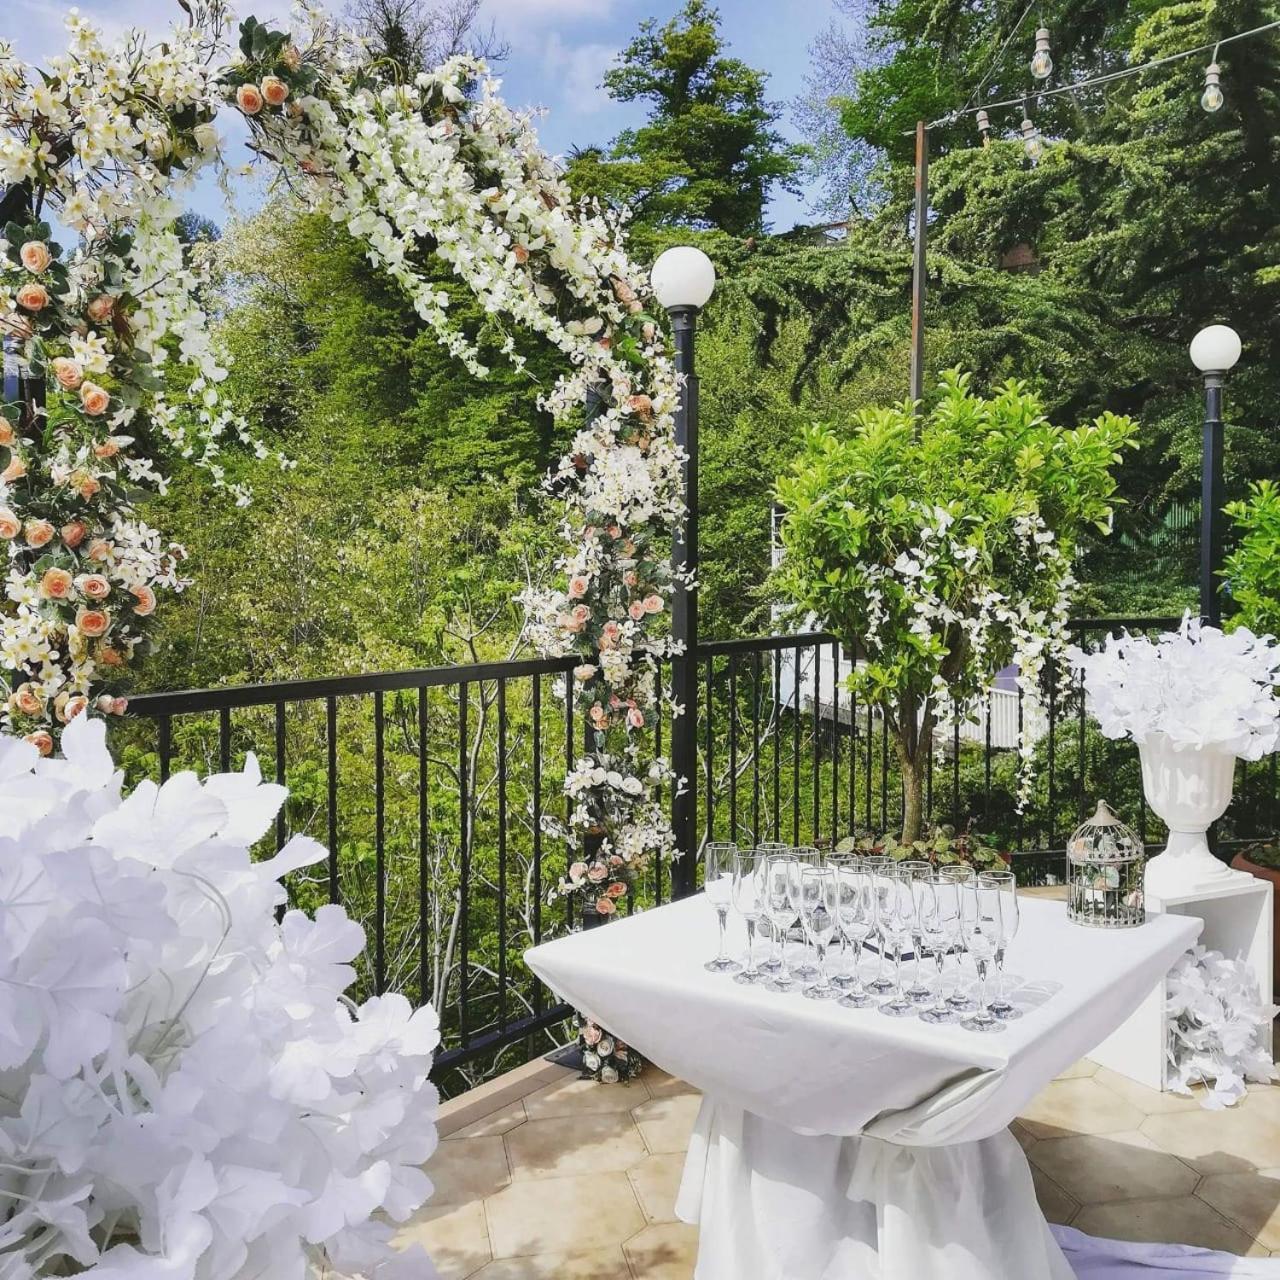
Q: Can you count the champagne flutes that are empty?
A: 15